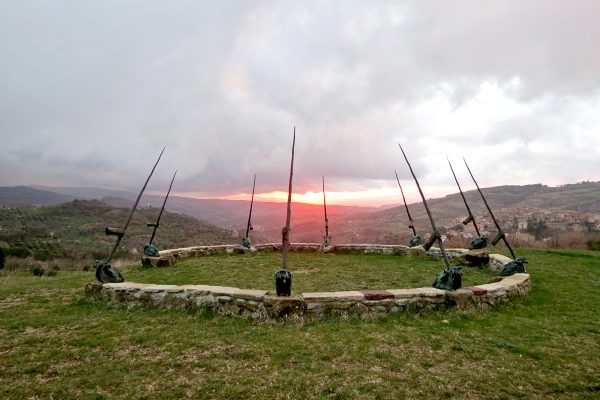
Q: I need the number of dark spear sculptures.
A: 9